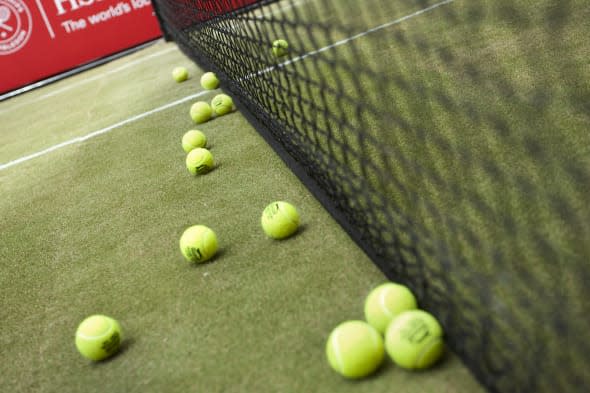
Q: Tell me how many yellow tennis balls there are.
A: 13